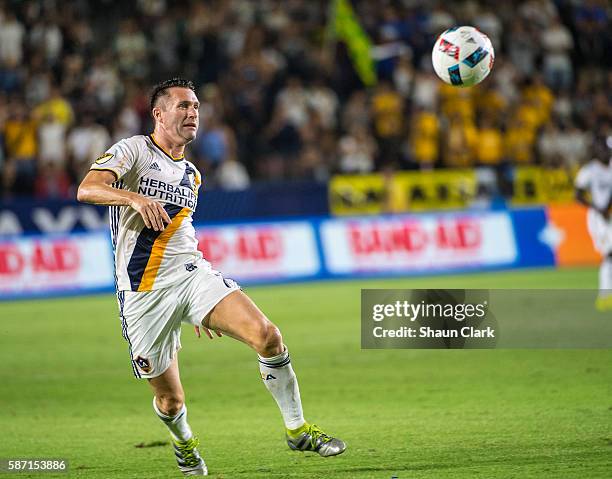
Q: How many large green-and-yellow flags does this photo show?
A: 1